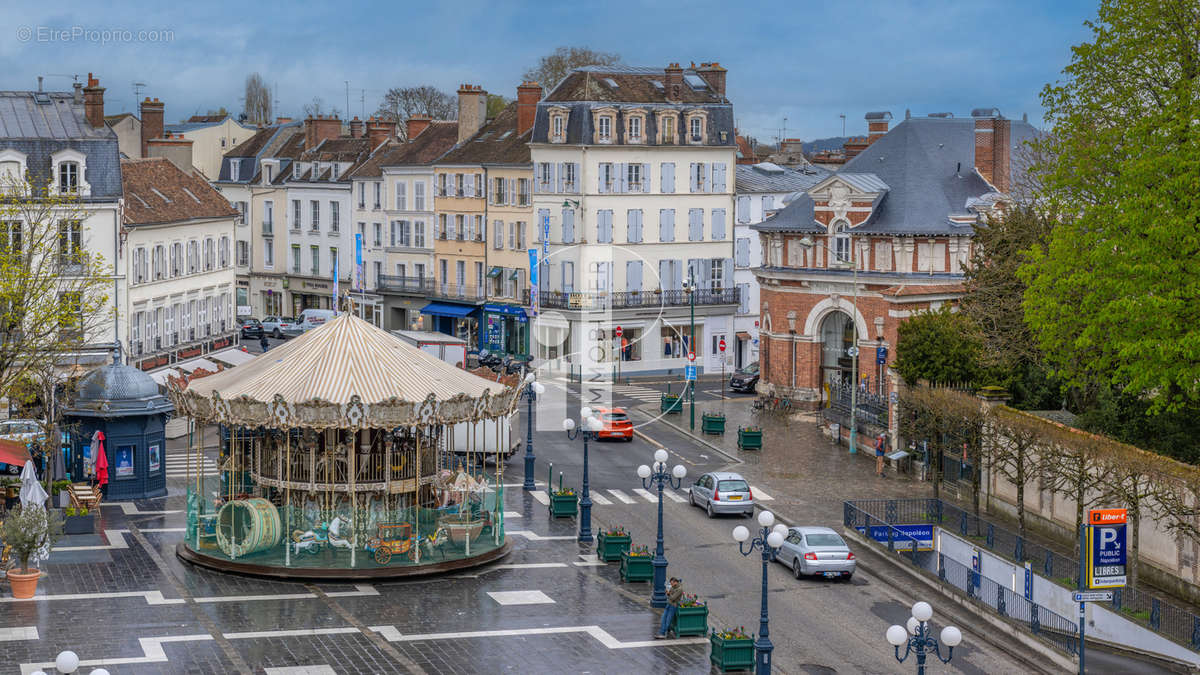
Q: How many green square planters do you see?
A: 8